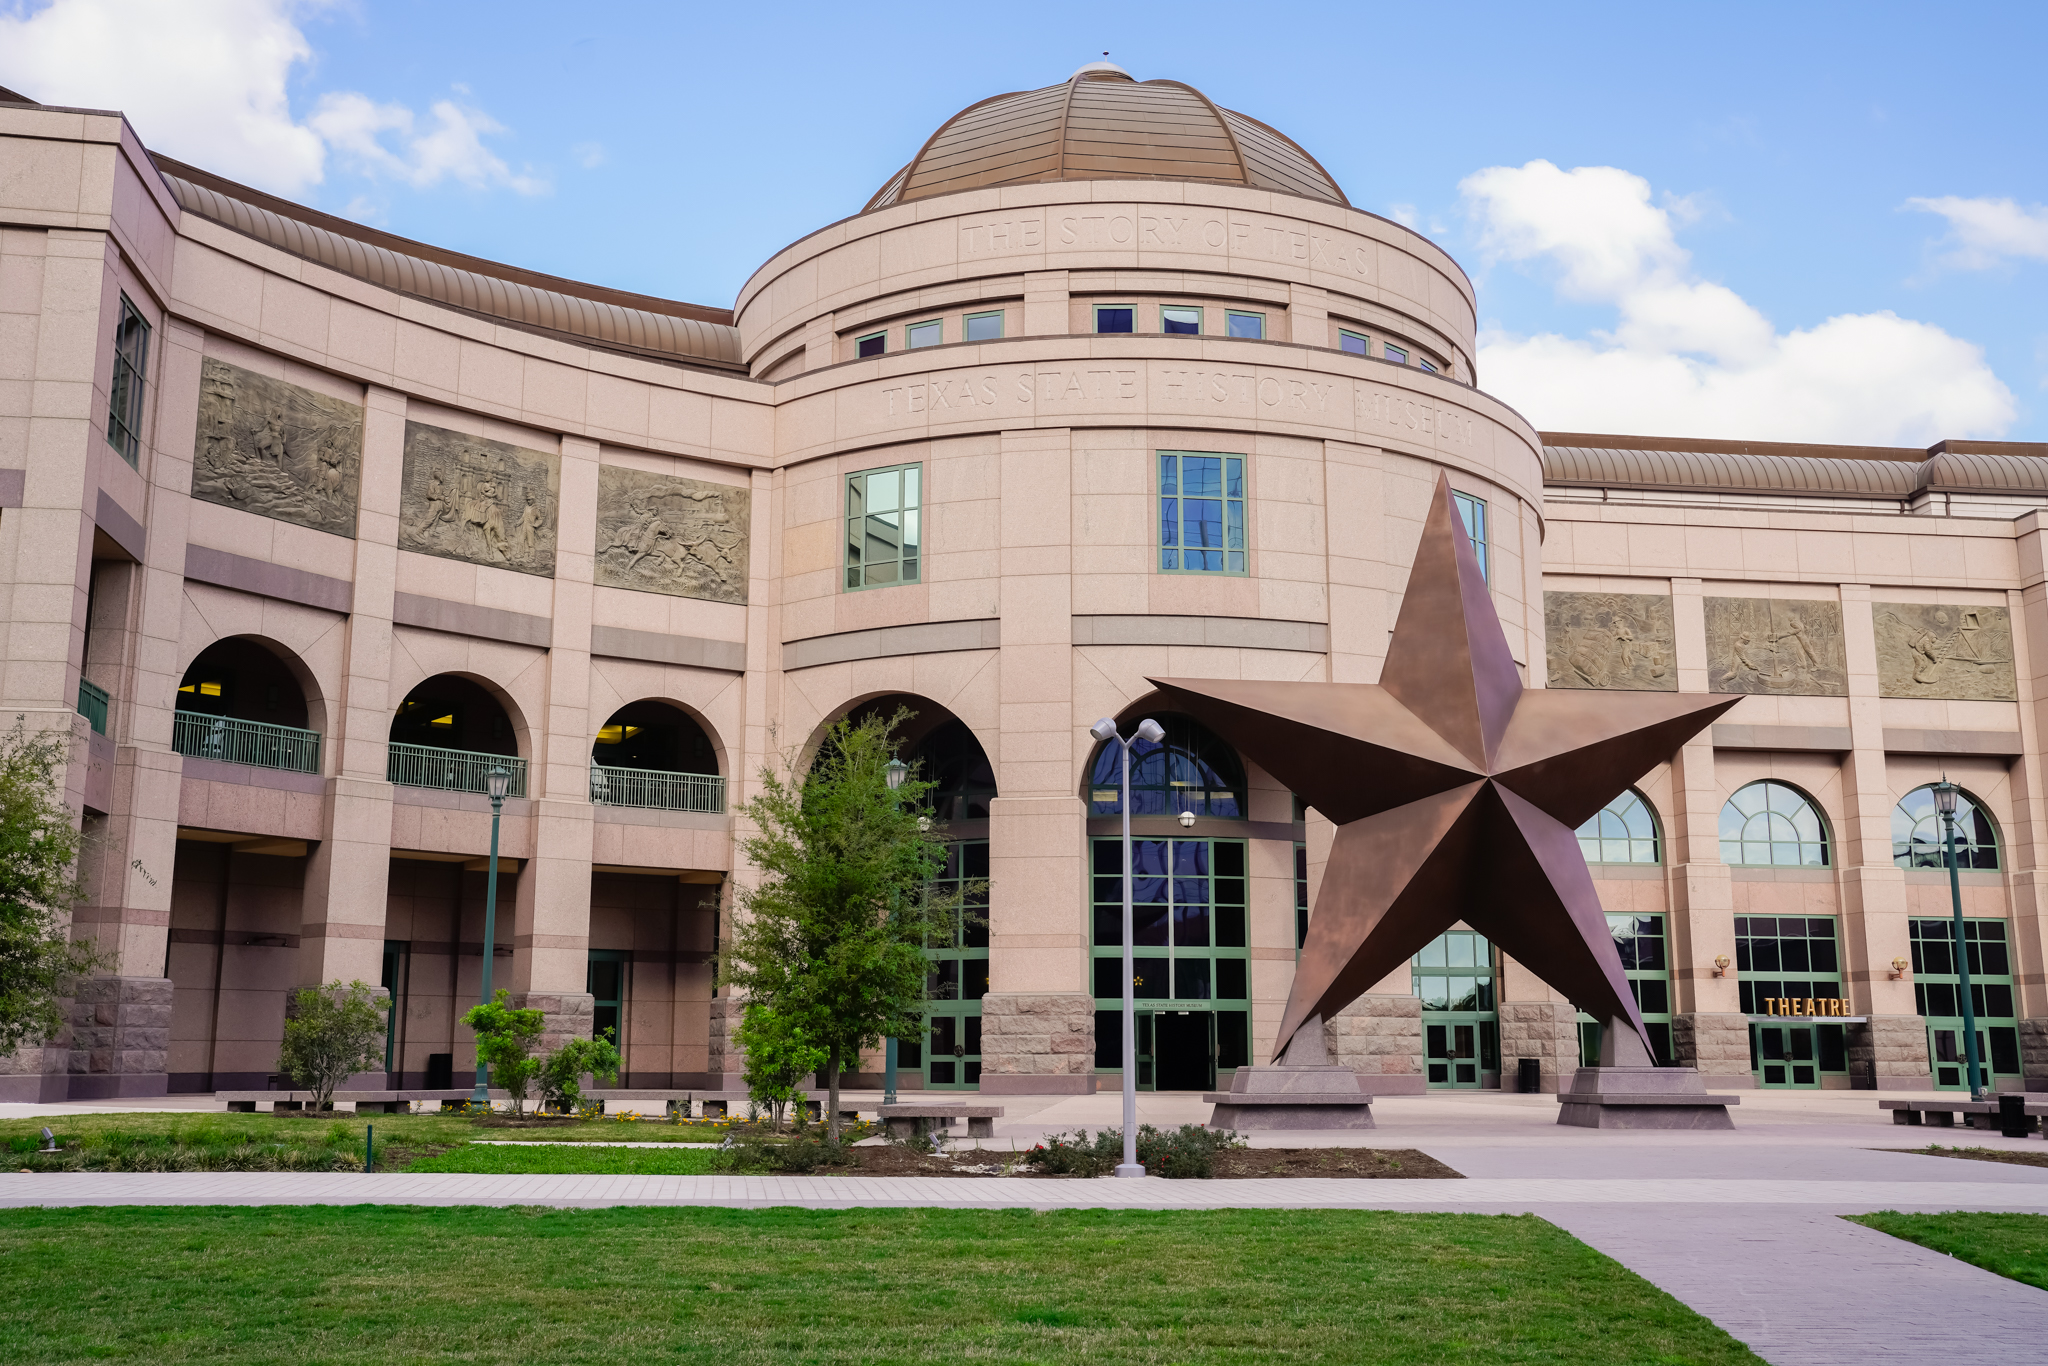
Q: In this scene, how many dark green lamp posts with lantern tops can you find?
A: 3